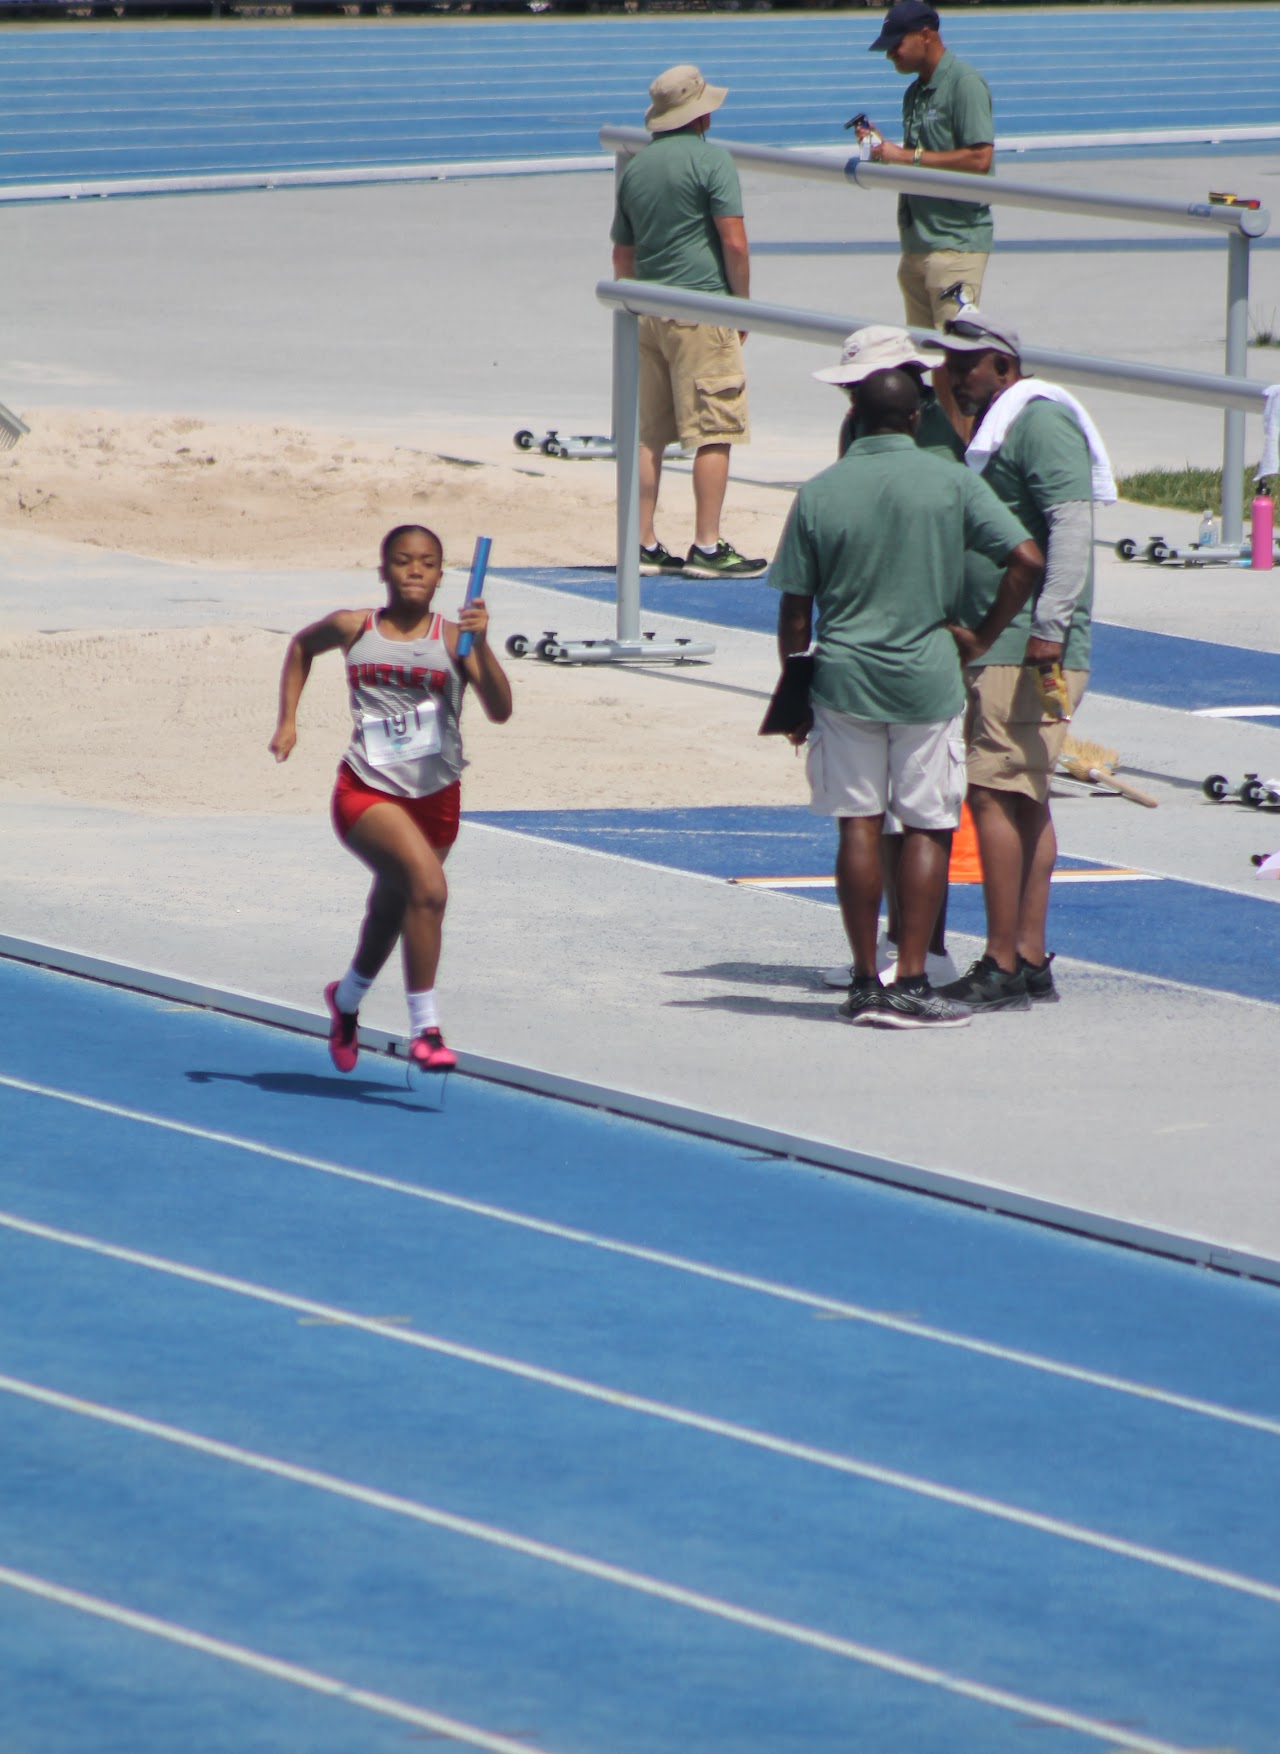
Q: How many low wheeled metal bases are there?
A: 4